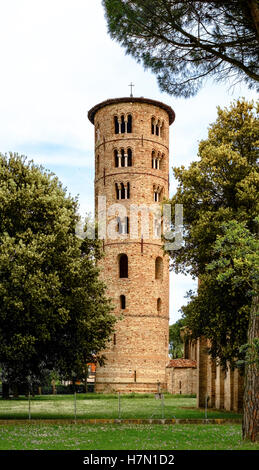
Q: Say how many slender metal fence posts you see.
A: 5